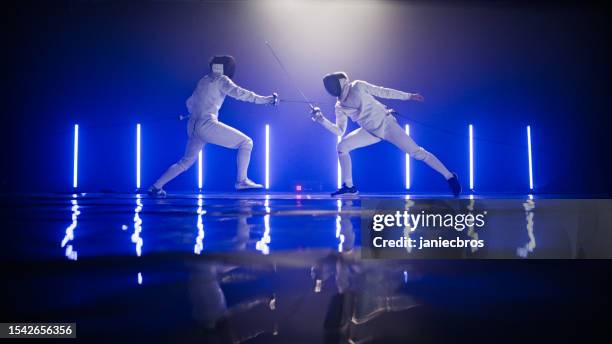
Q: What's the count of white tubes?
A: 8